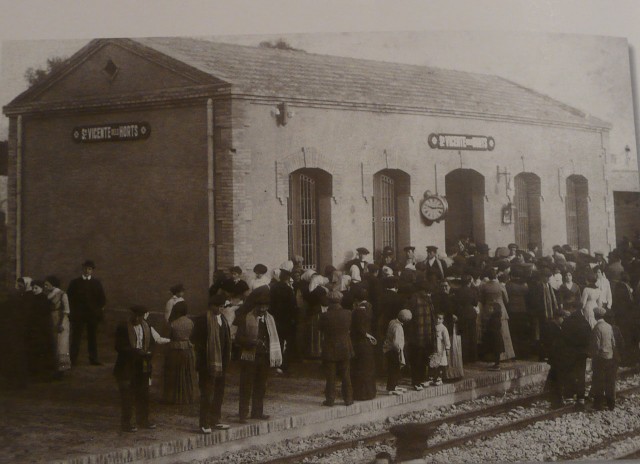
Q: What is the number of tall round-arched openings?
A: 5